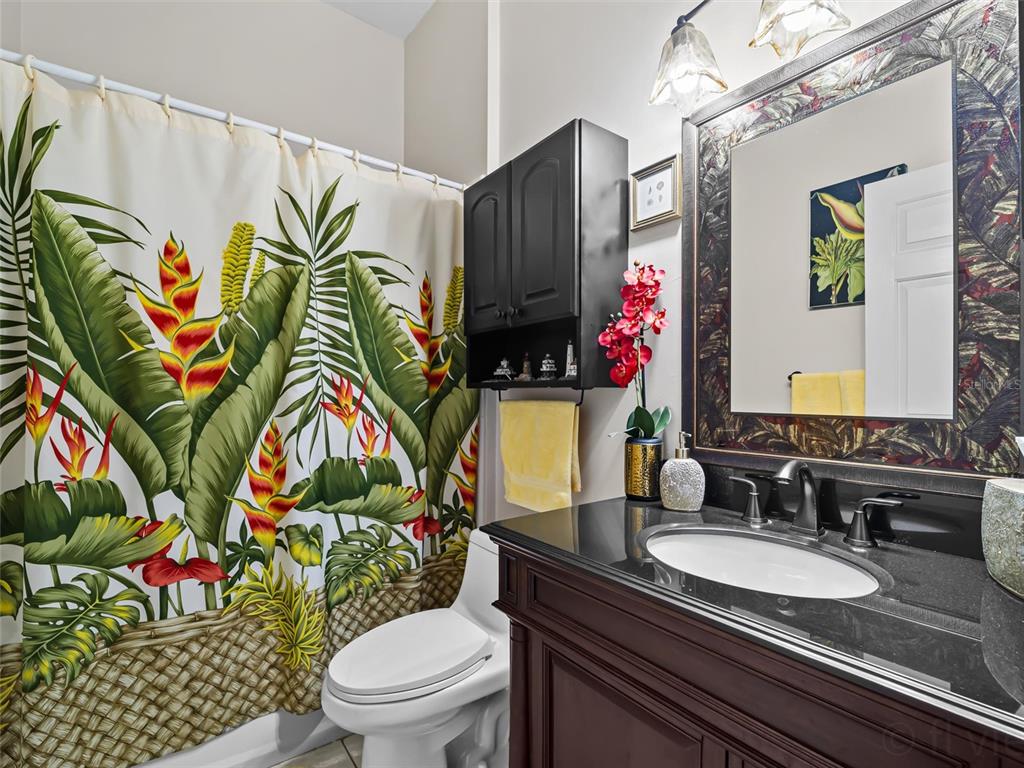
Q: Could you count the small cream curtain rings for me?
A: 9